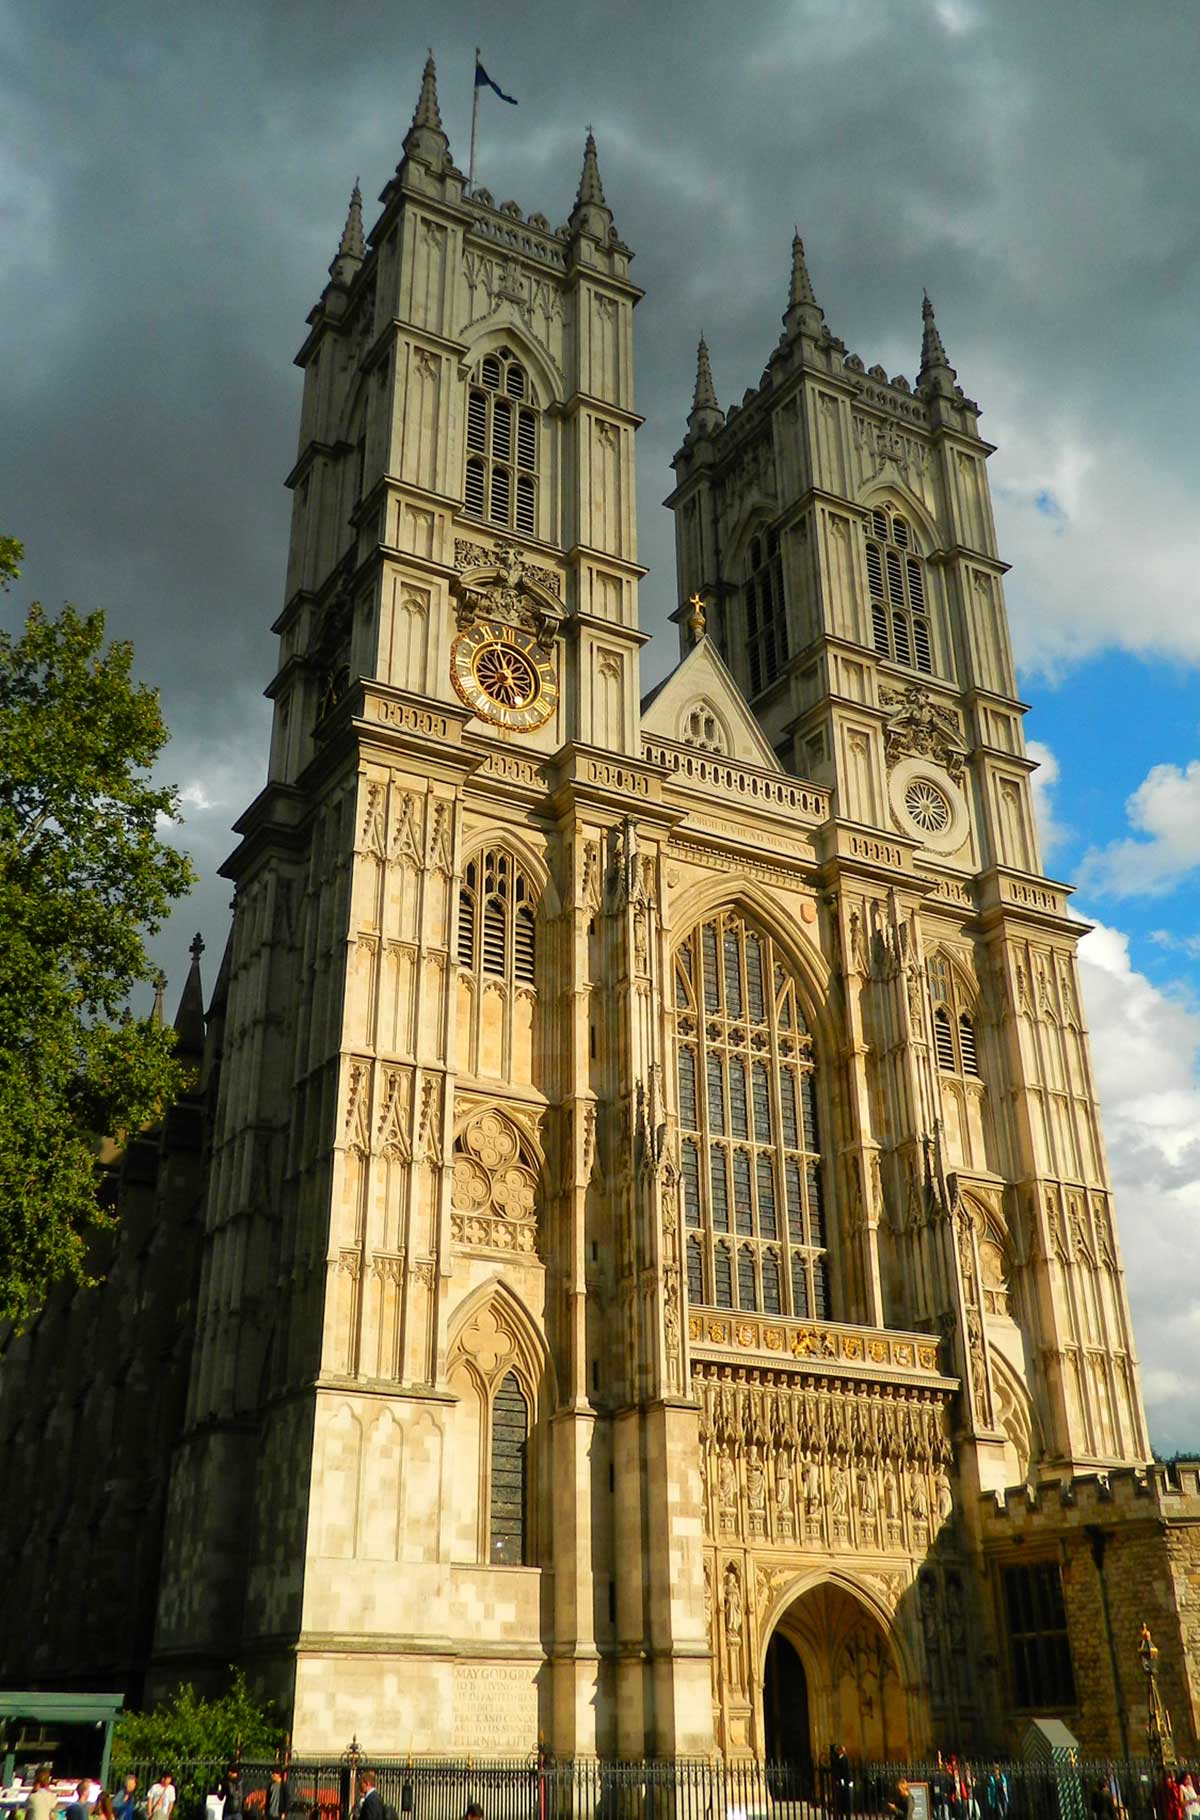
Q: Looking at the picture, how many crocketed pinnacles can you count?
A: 6